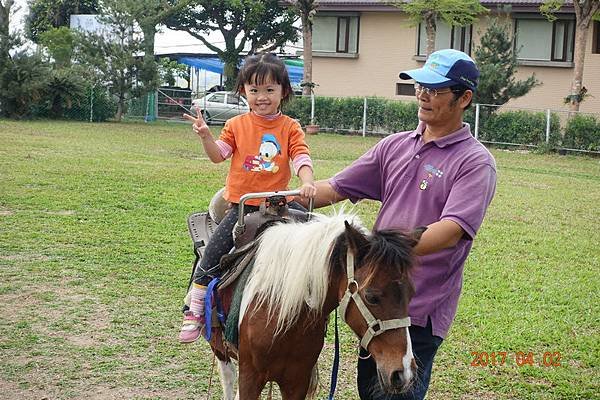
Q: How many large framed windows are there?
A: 3